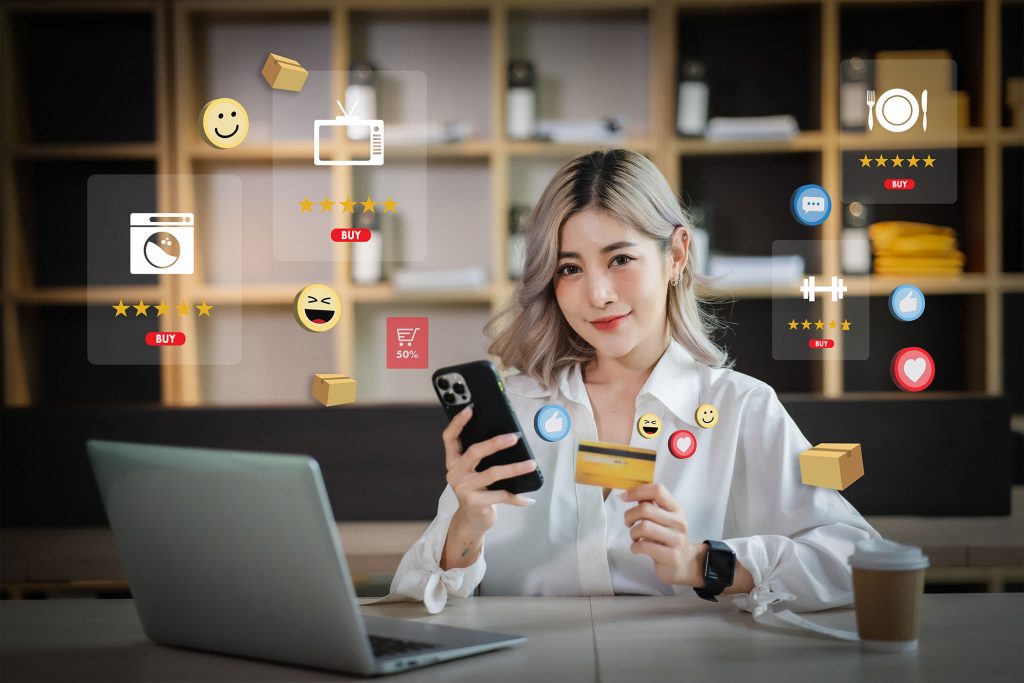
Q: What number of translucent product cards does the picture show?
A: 4